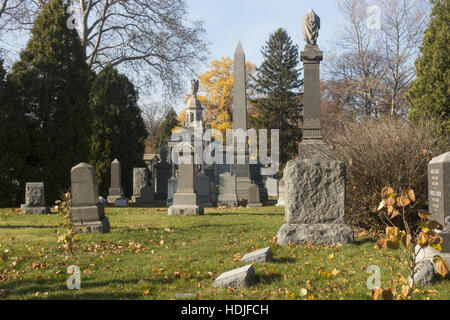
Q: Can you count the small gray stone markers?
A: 2